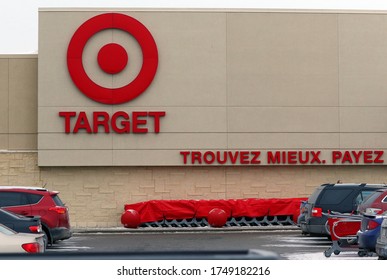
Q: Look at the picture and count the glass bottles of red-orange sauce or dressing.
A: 0